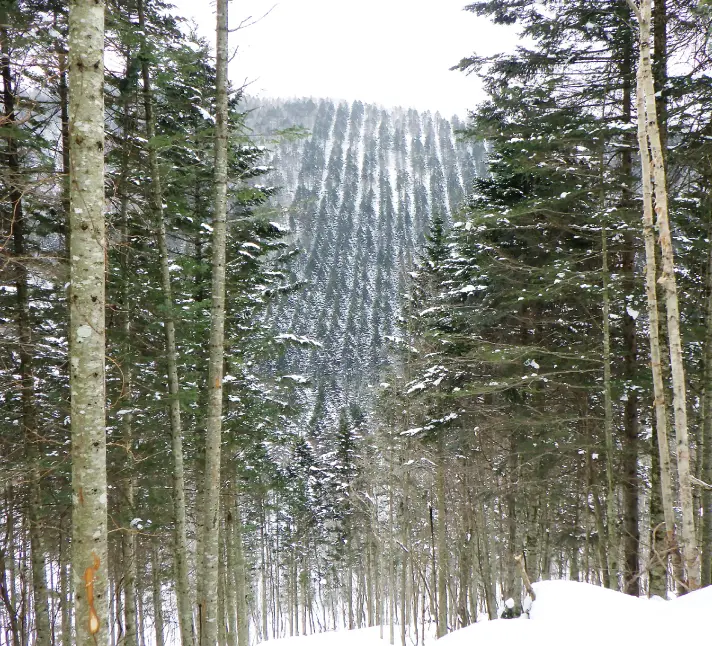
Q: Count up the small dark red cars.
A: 0